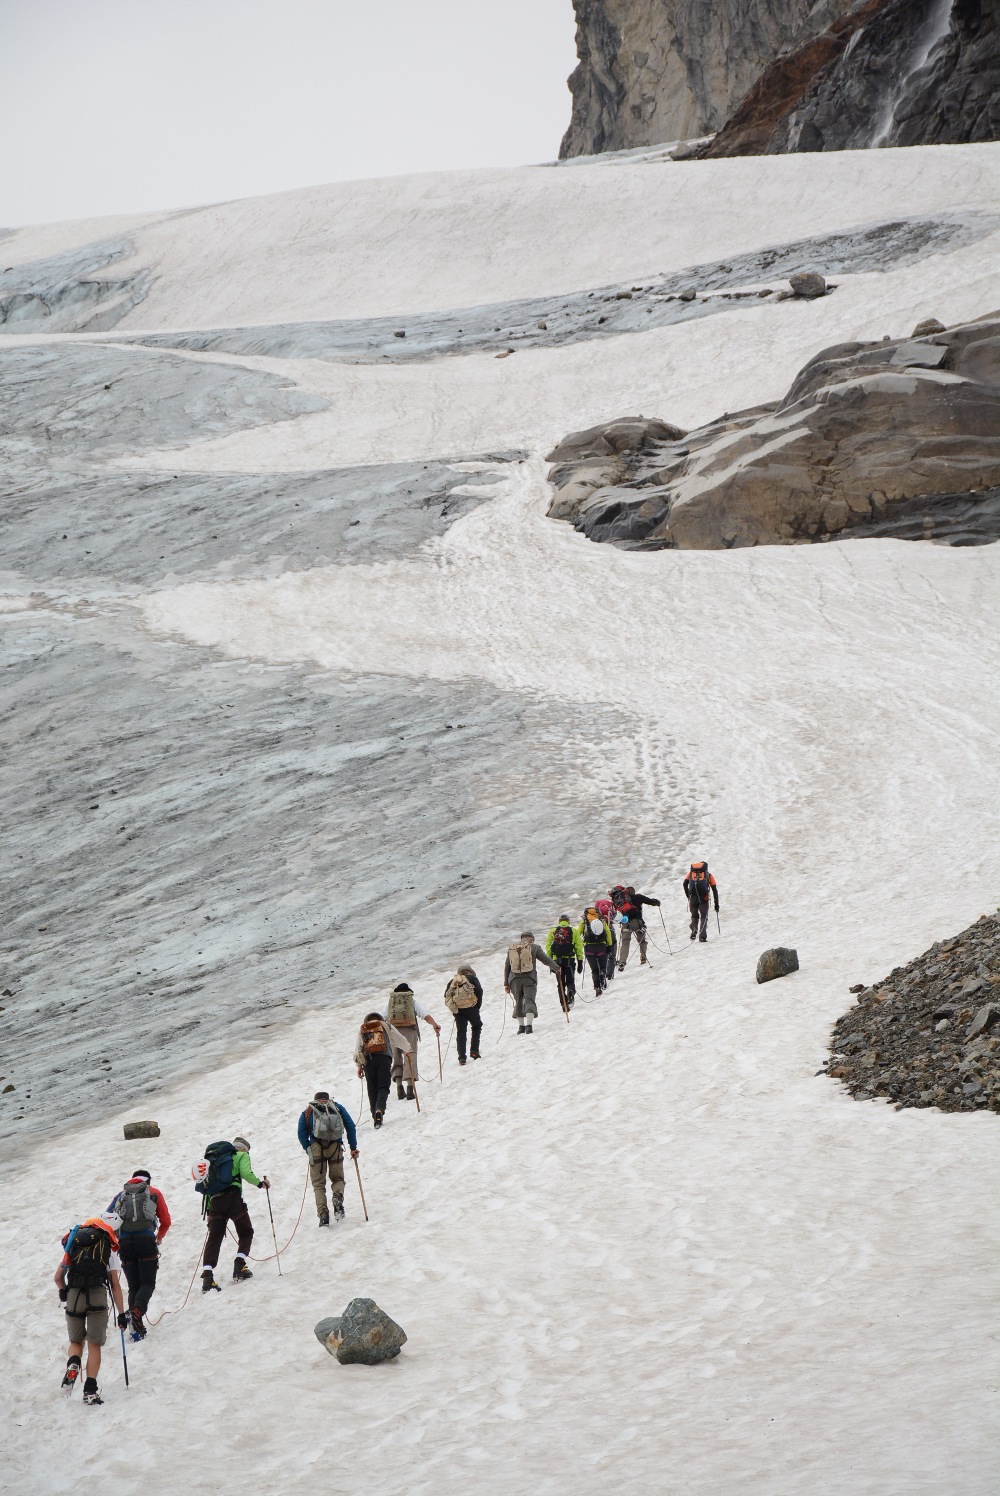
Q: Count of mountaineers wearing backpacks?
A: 13